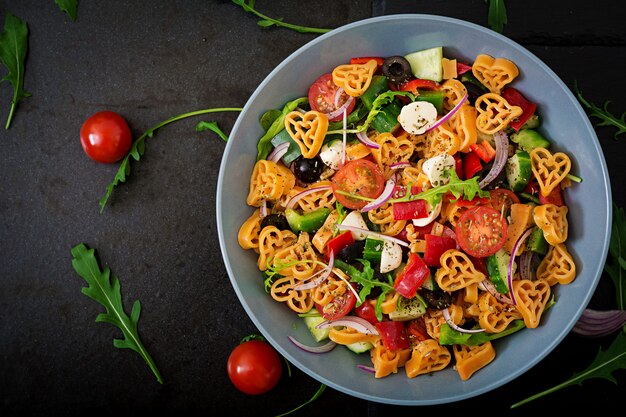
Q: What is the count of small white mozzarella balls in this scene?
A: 6